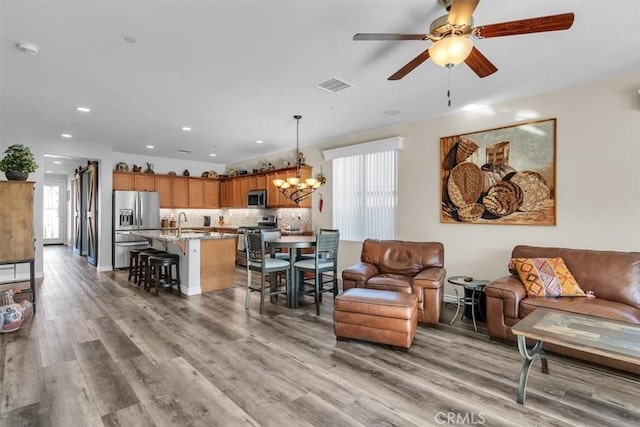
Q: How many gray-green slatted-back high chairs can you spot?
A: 4